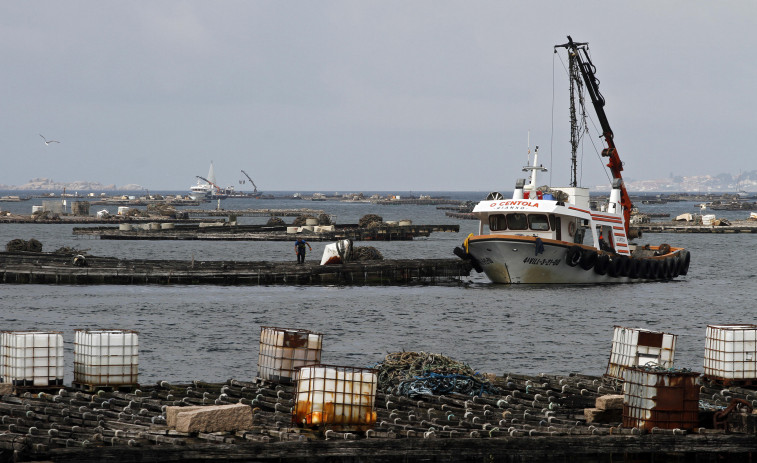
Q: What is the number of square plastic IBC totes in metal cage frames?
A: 7